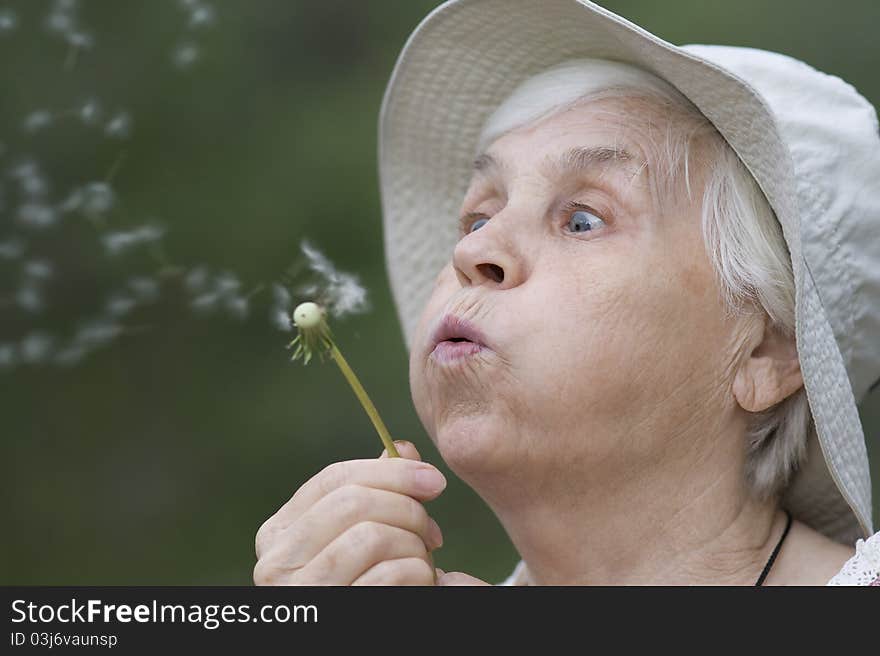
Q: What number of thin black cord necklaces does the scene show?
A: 1